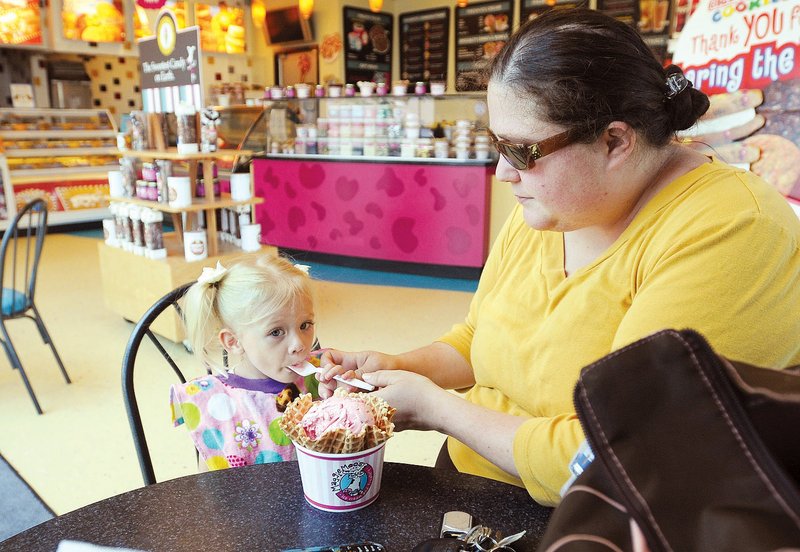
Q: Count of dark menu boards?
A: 5